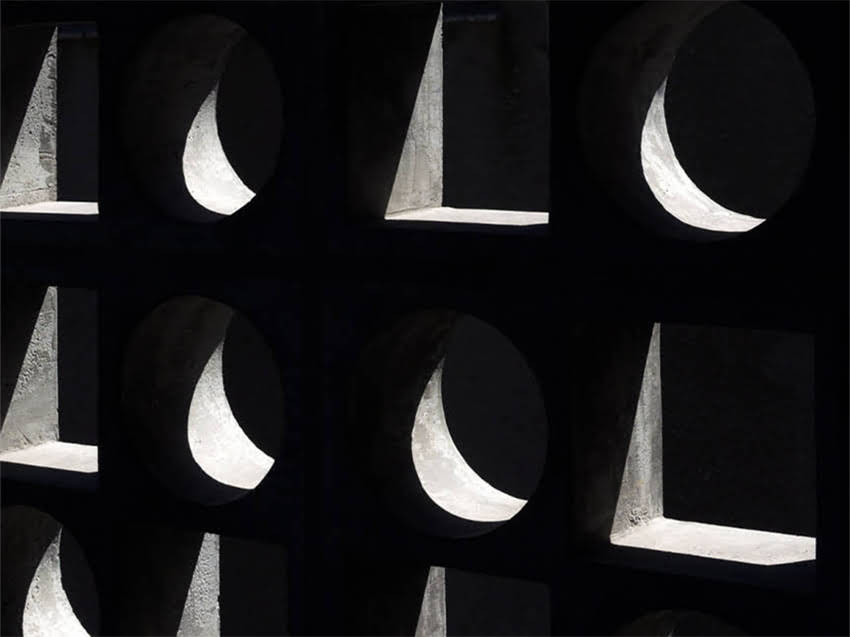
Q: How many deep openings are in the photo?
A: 12